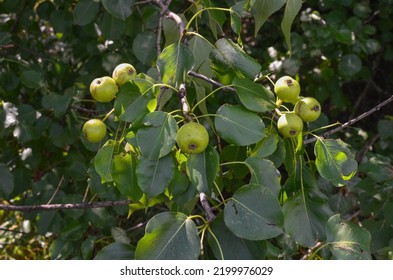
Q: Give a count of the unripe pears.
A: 7